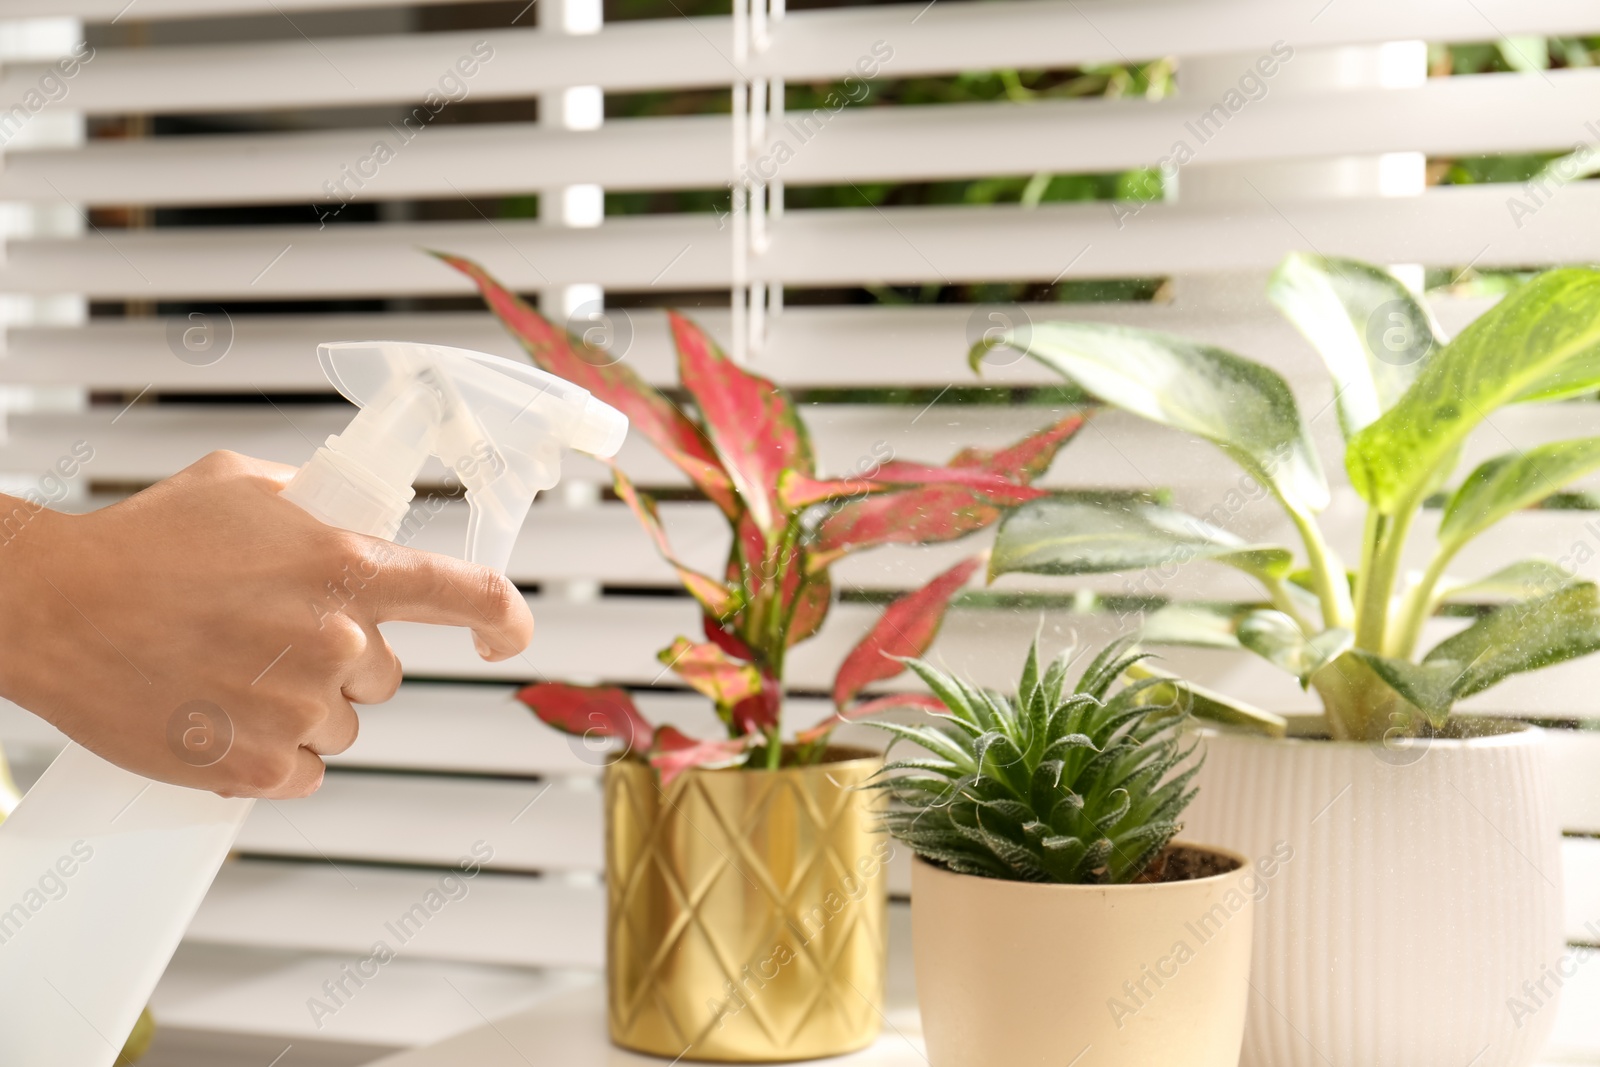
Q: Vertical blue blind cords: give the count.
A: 0